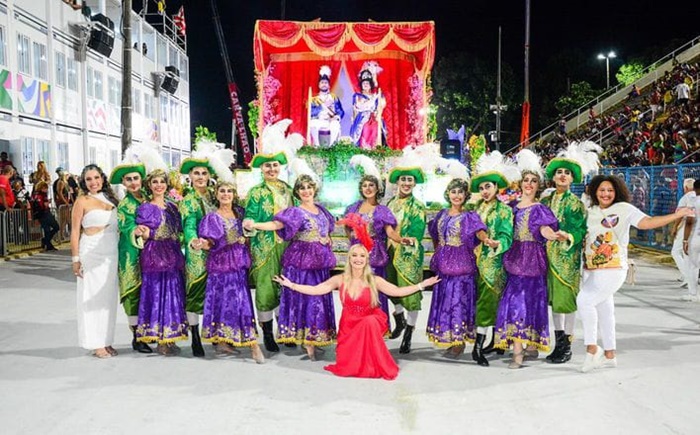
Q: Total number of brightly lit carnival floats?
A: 1